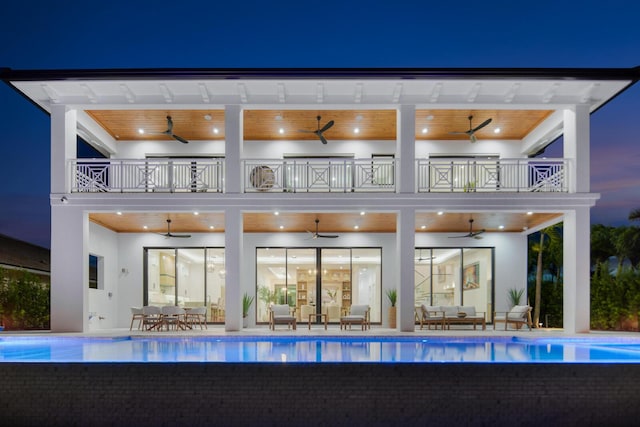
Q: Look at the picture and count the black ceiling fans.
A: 6